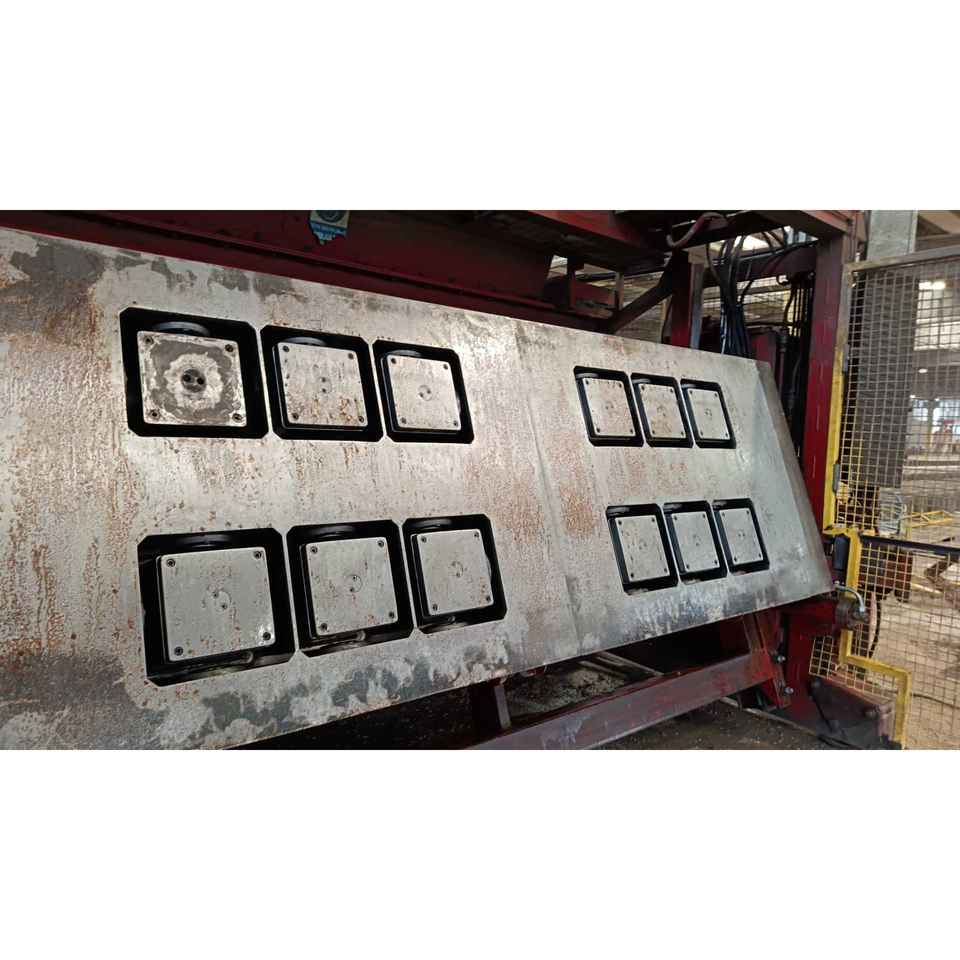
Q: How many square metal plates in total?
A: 12